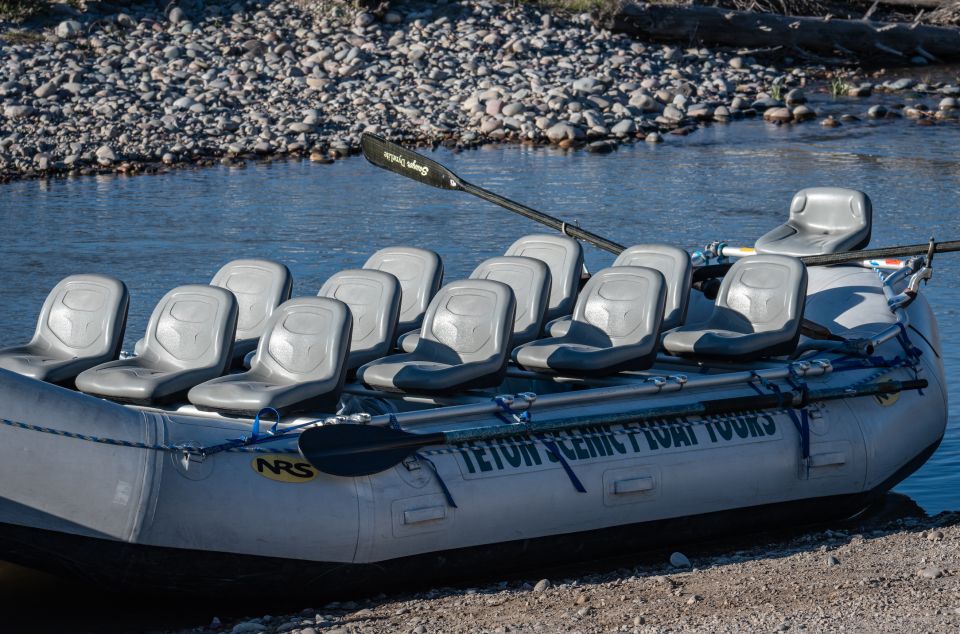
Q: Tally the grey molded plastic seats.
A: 13